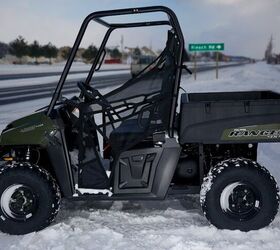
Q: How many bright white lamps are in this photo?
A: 0